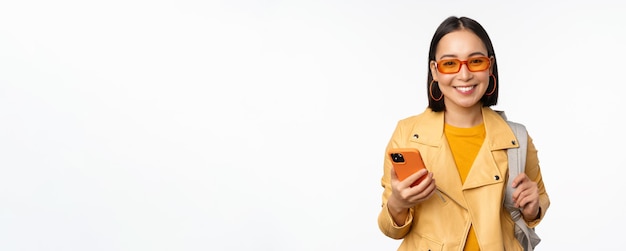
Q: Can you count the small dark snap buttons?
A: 3